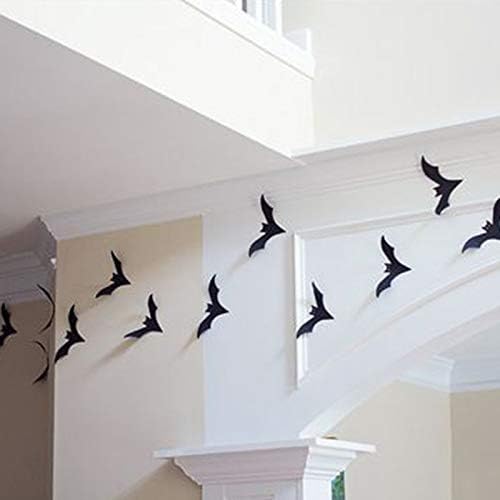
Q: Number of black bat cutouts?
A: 12